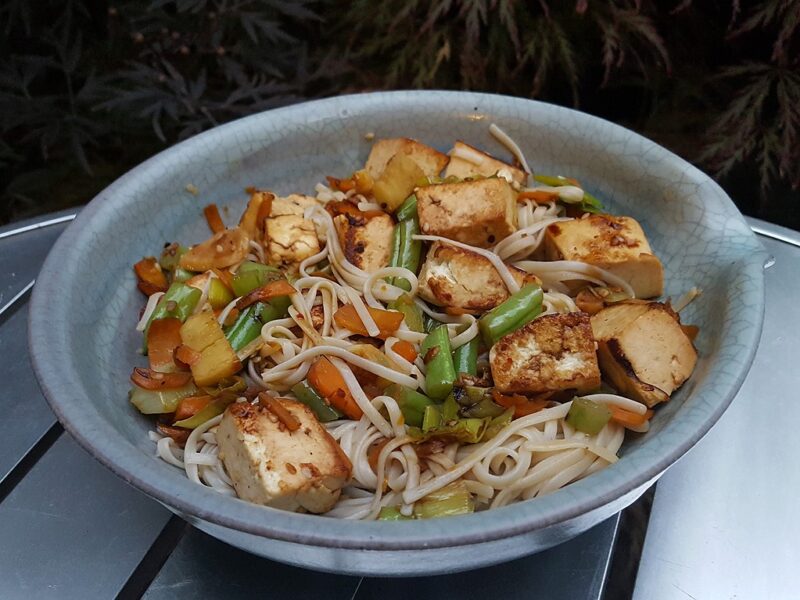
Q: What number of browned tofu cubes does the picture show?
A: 10